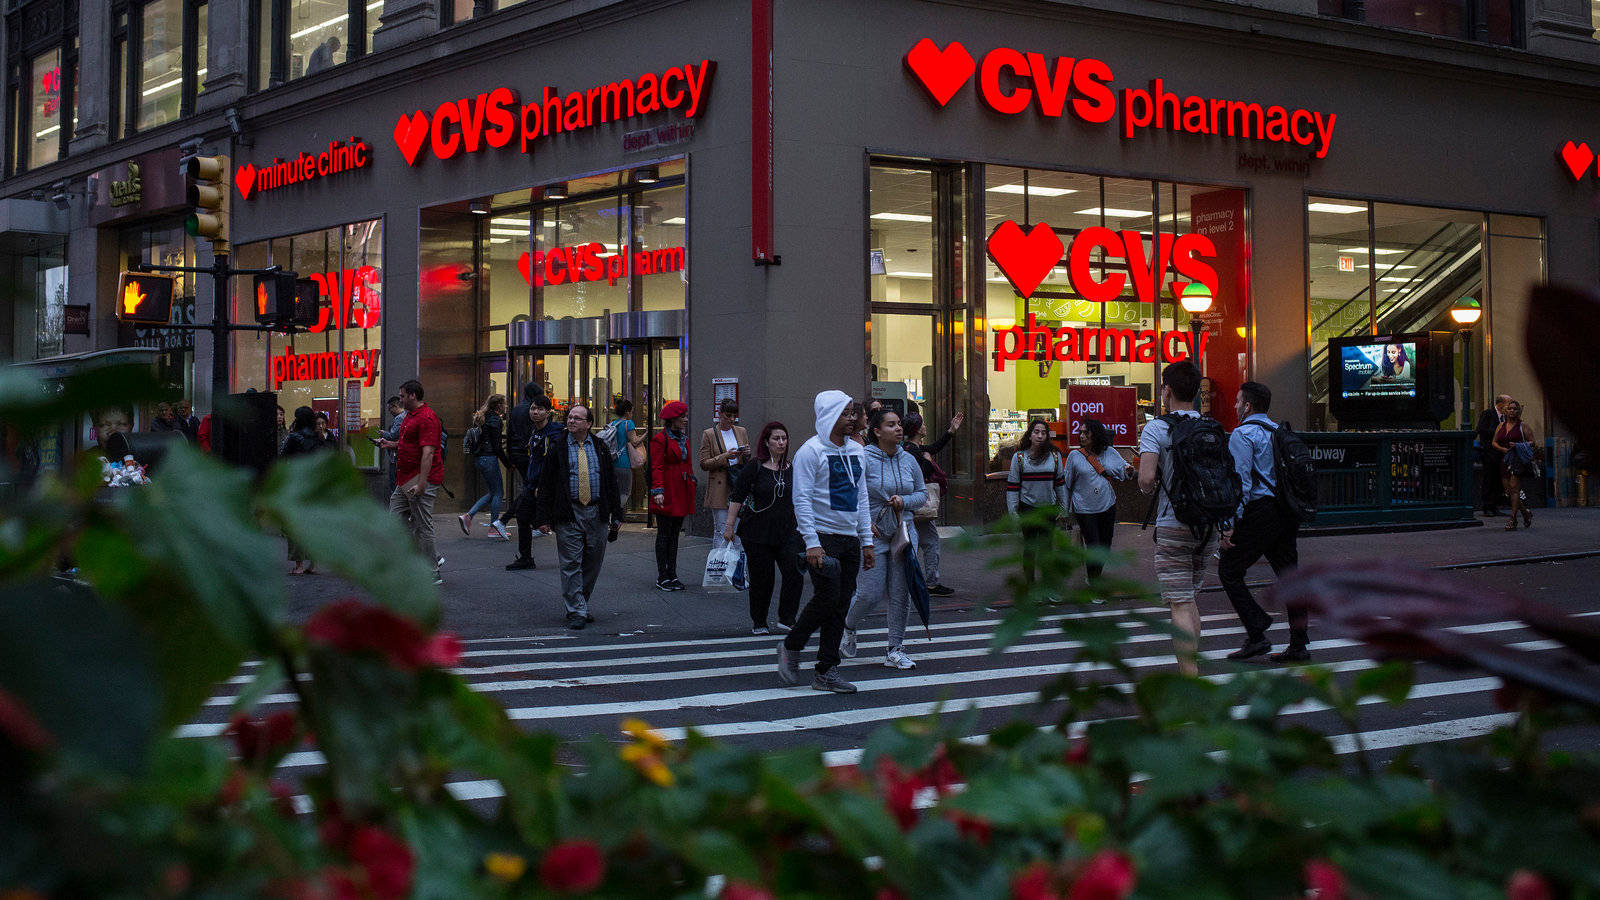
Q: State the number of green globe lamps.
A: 2